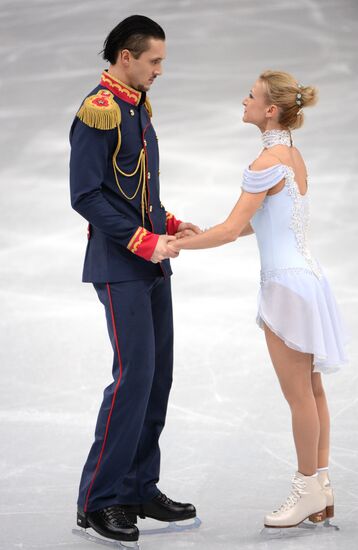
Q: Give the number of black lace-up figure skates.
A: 2